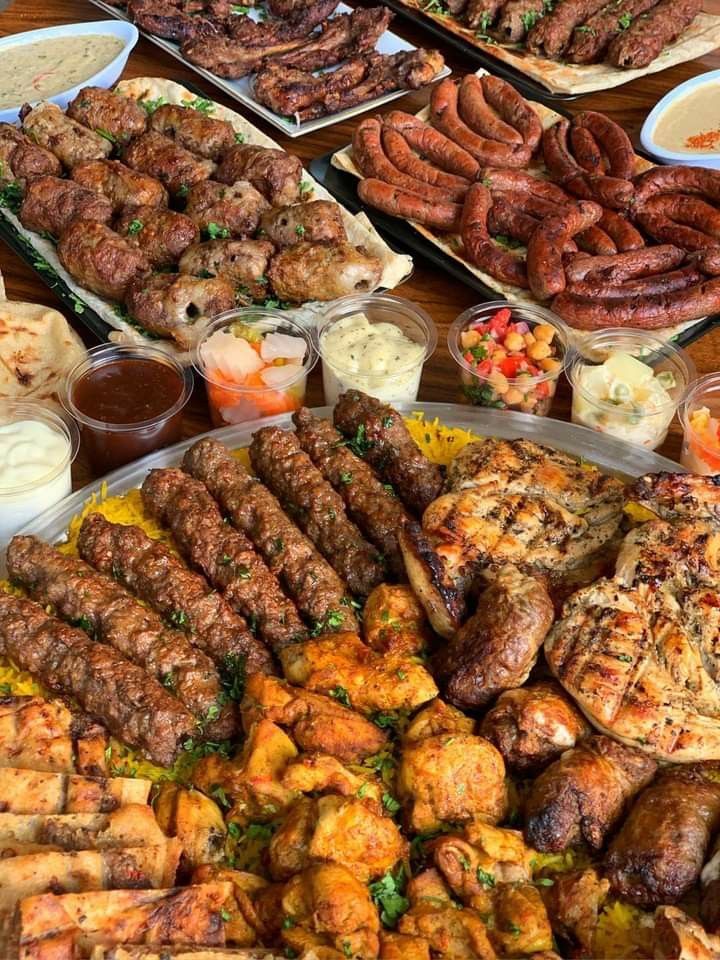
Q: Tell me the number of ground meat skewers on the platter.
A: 8